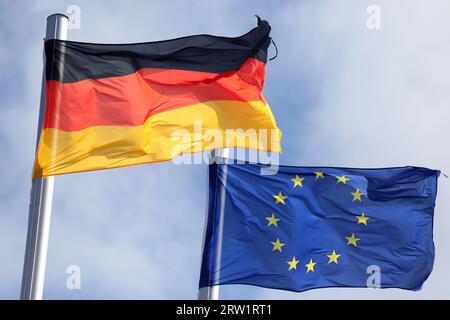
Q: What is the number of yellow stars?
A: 12